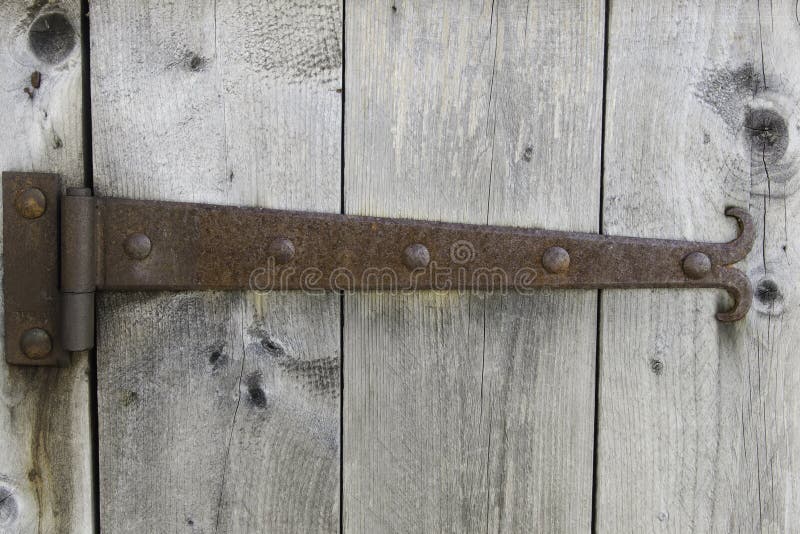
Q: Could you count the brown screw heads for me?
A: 7